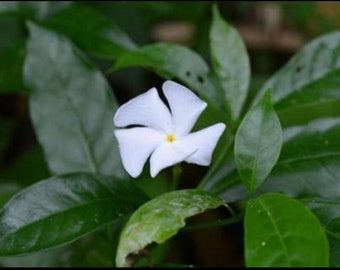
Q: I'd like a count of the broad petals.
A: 5